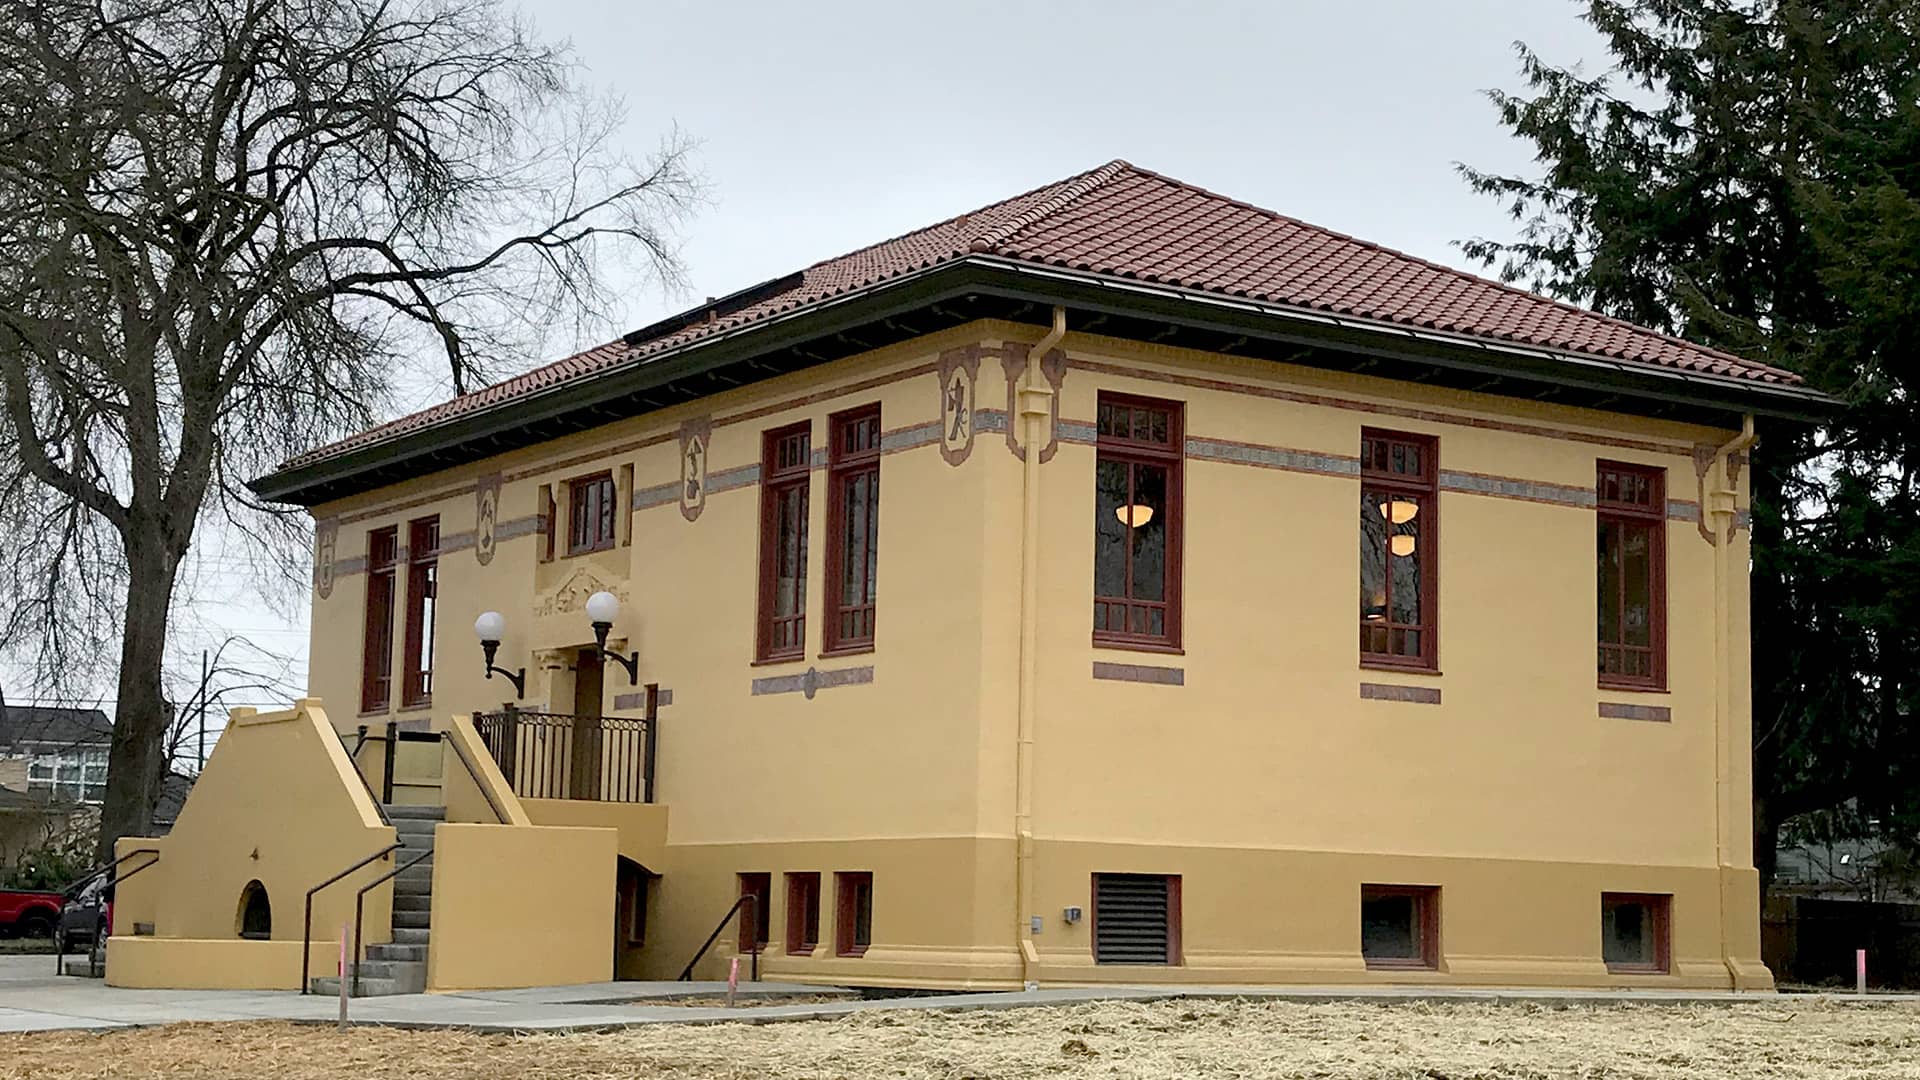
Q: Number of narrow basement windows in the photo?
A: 3